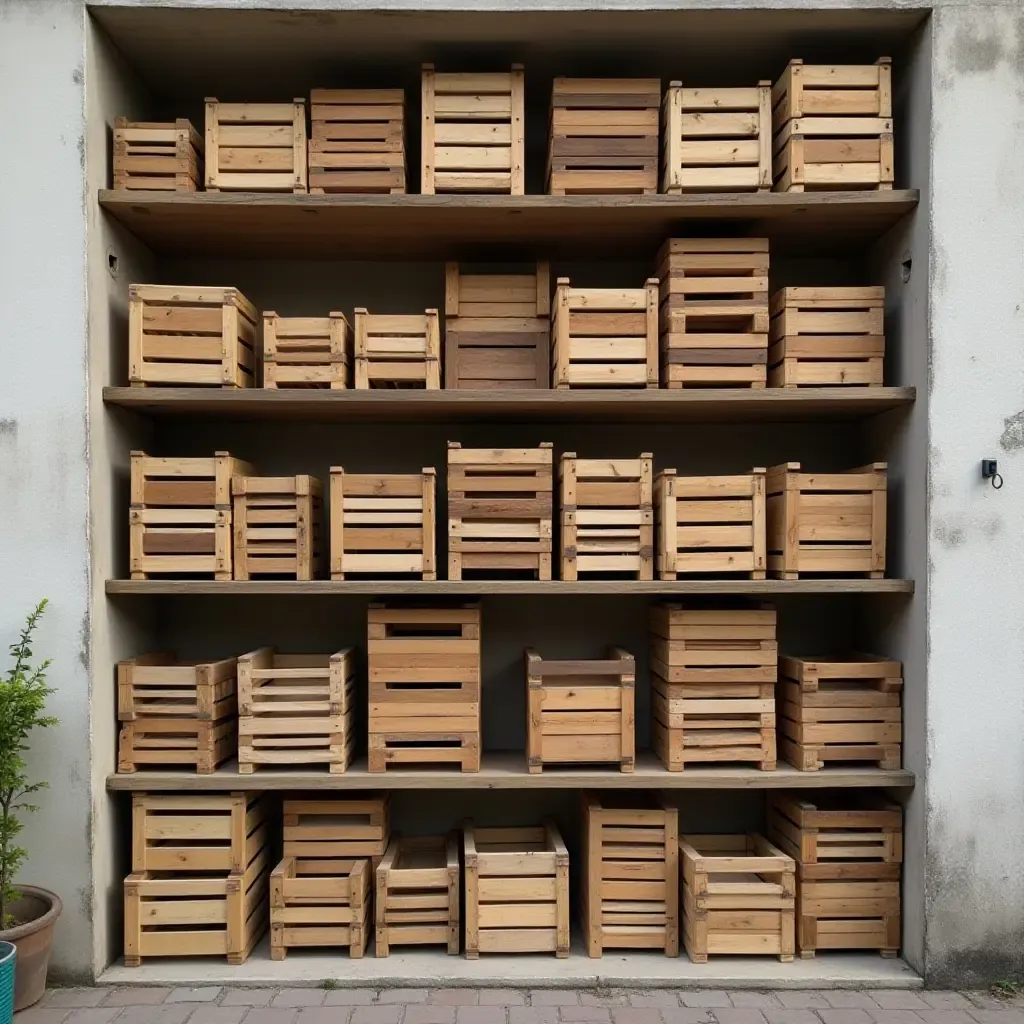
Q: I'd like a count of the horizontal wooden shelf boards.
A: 4